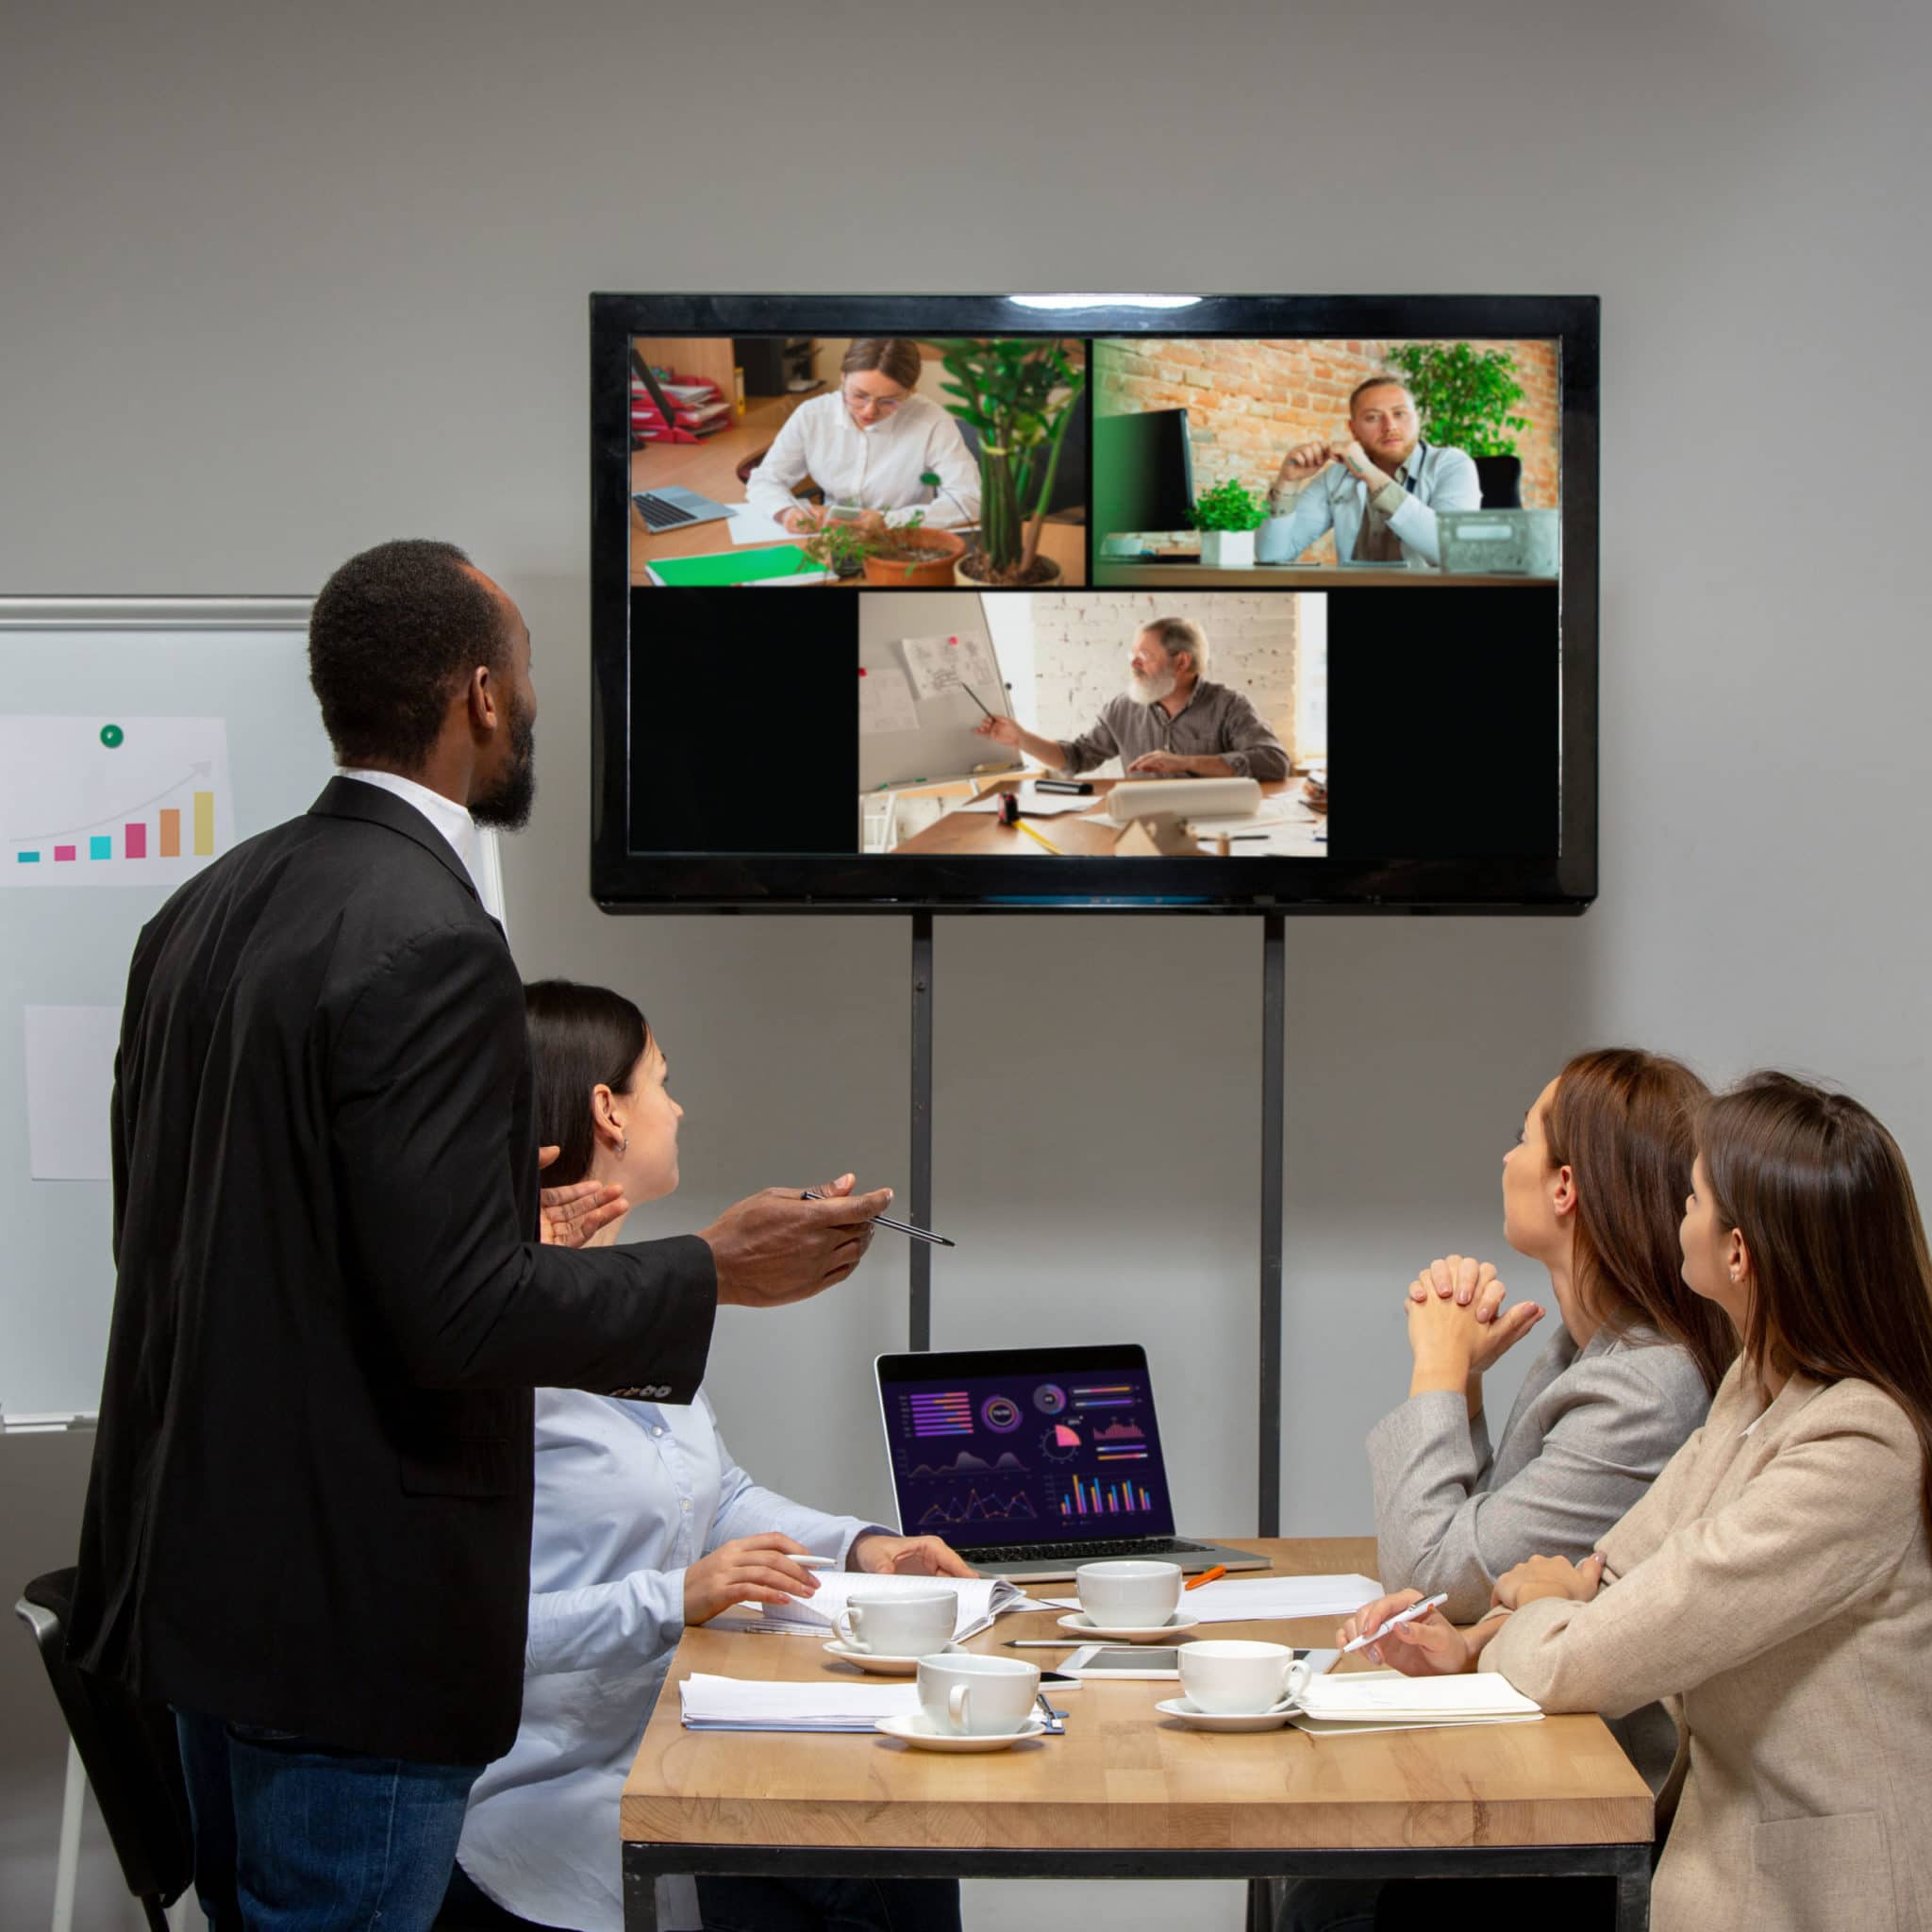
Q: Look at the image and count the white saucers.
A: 4